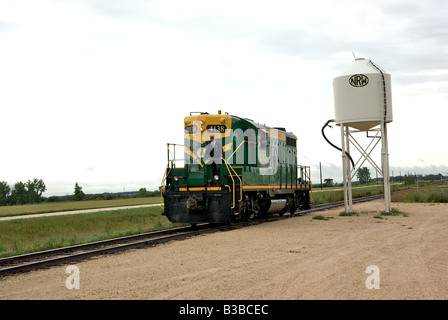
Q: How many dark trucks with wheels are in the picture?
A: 2